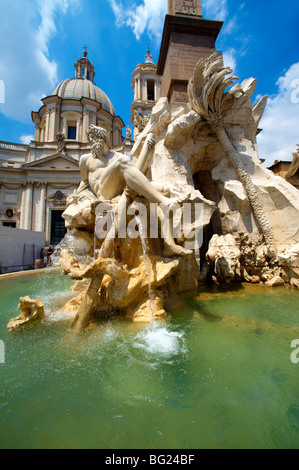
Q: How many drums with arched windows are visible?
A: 1